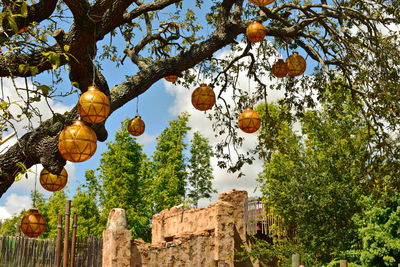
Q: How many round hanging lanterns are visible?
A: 12